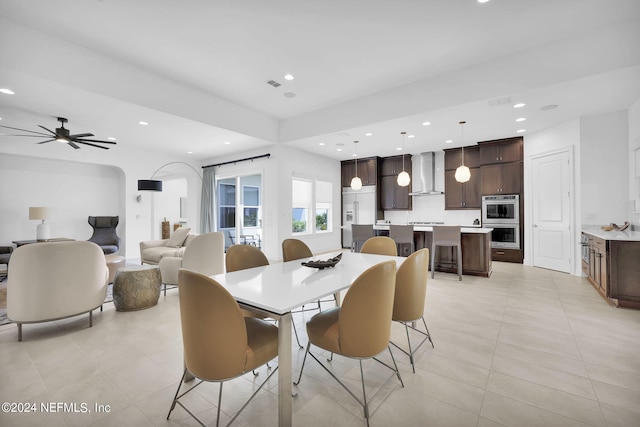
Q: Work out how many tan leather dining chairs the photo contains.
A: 6